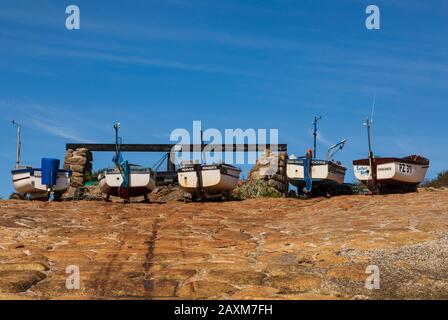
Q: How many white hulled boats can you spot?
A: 5